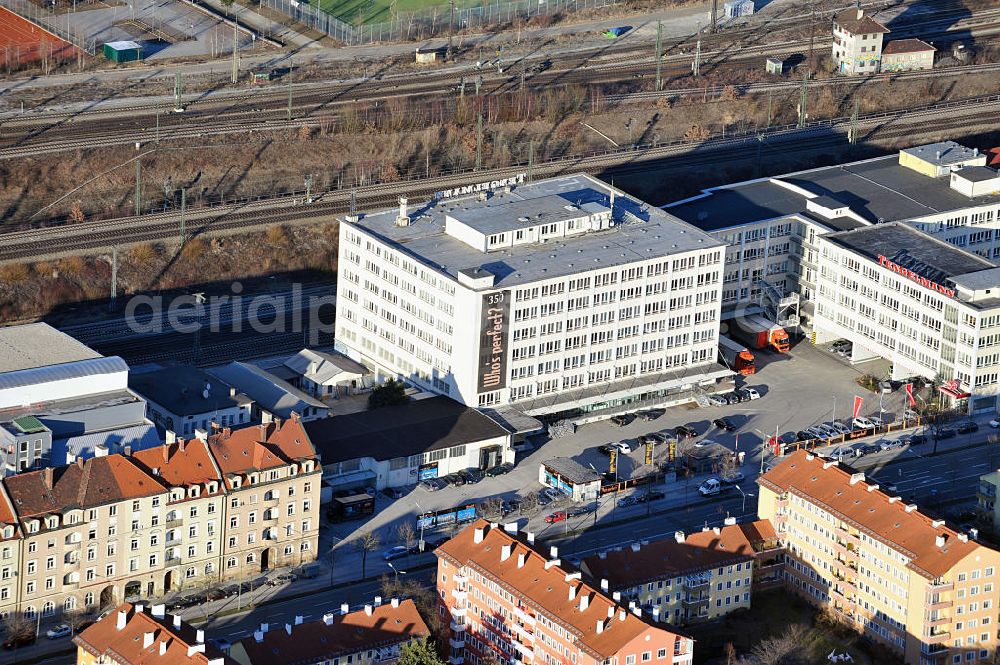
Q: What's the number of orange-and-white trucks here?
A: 2